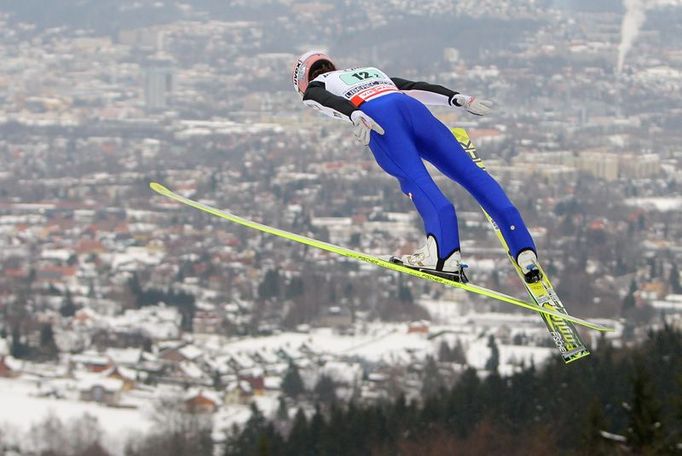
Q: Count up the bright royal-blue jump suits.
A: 1